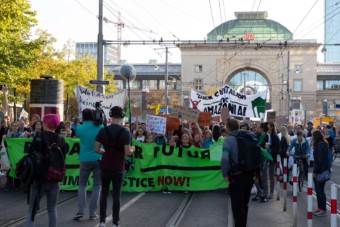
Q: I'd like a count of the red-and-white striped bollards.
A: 5